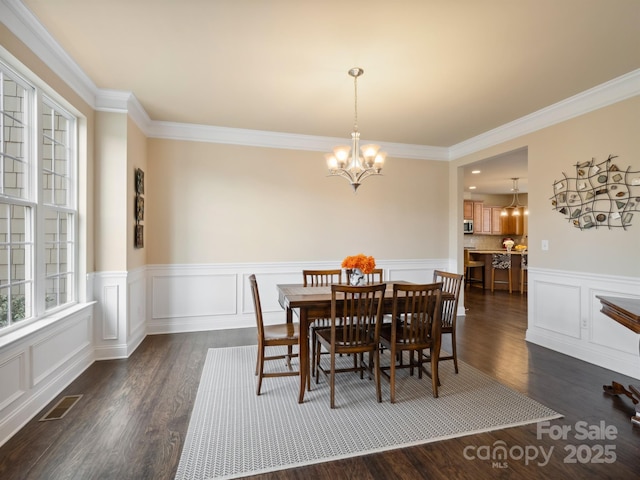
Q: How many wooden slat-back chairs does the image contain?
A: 6